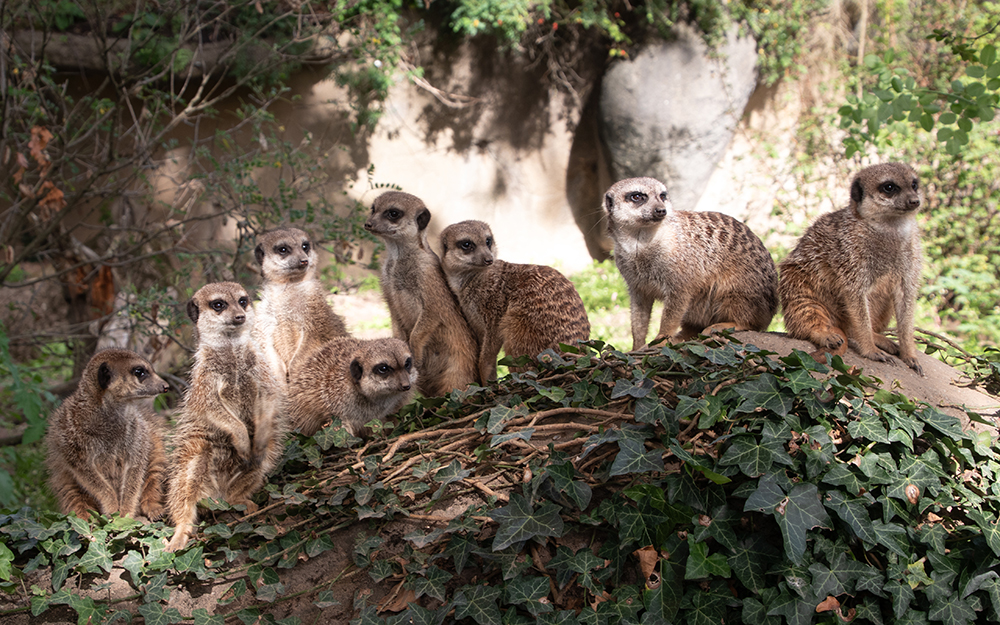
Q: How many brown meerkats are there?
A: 8